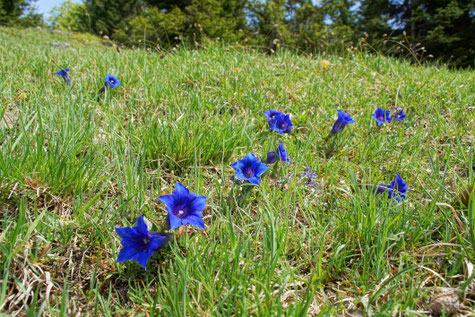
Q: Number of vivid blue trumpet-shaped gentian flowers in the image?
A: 12